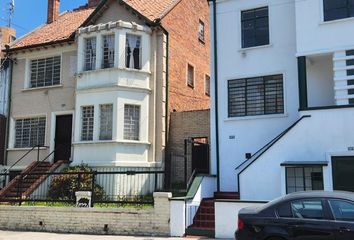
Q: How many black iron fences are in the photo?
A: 1